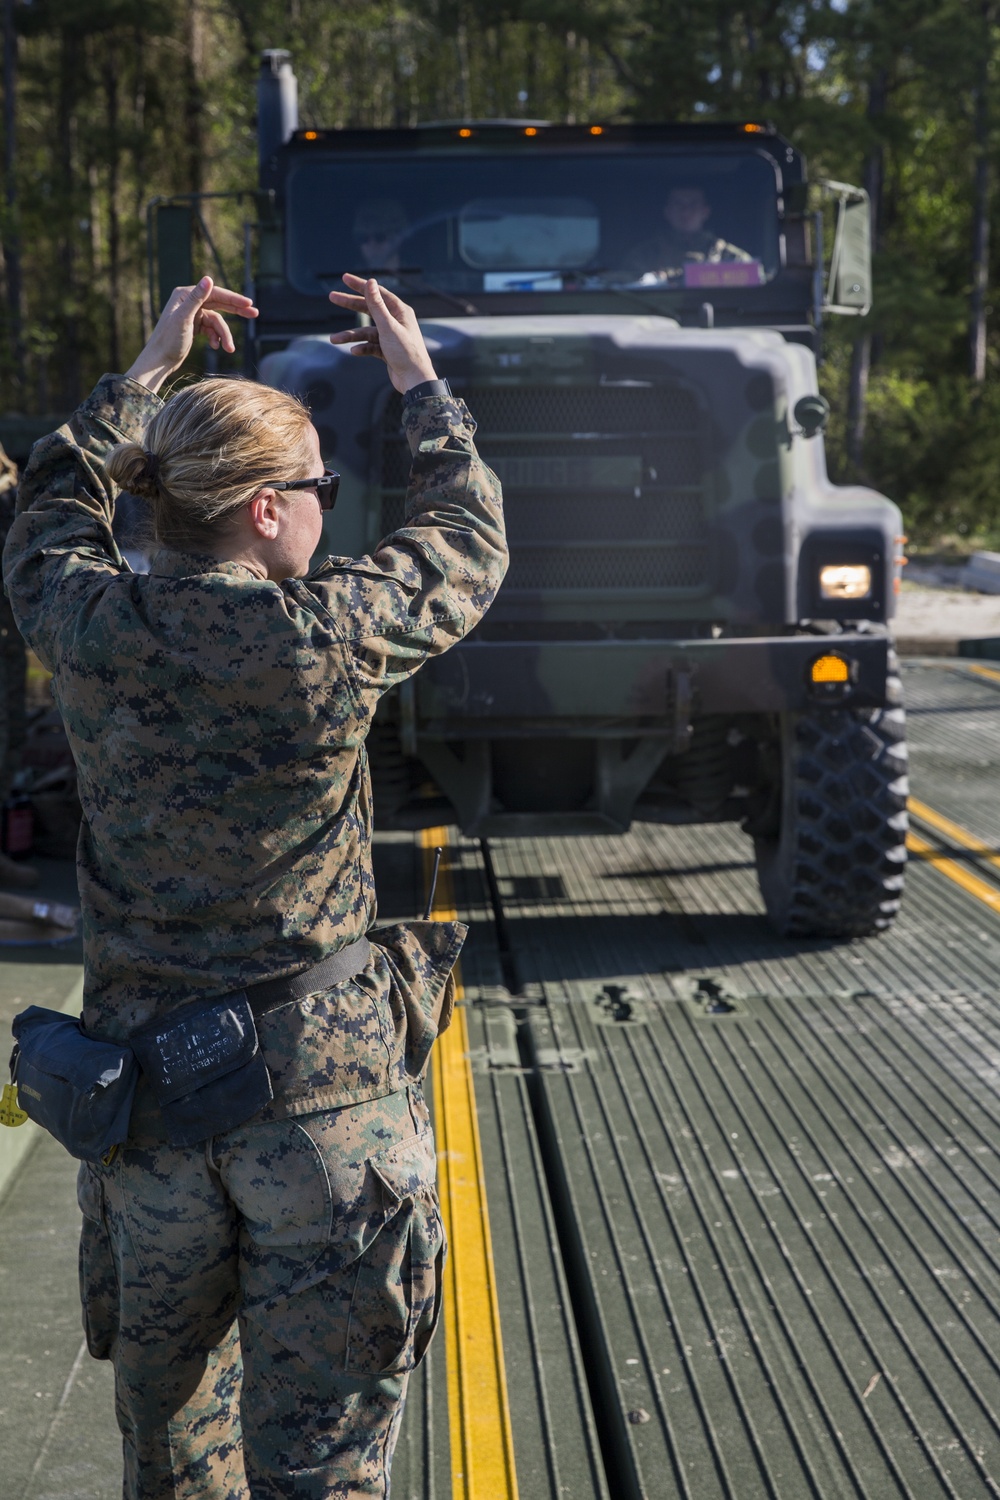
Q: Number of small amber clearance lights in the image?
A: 5